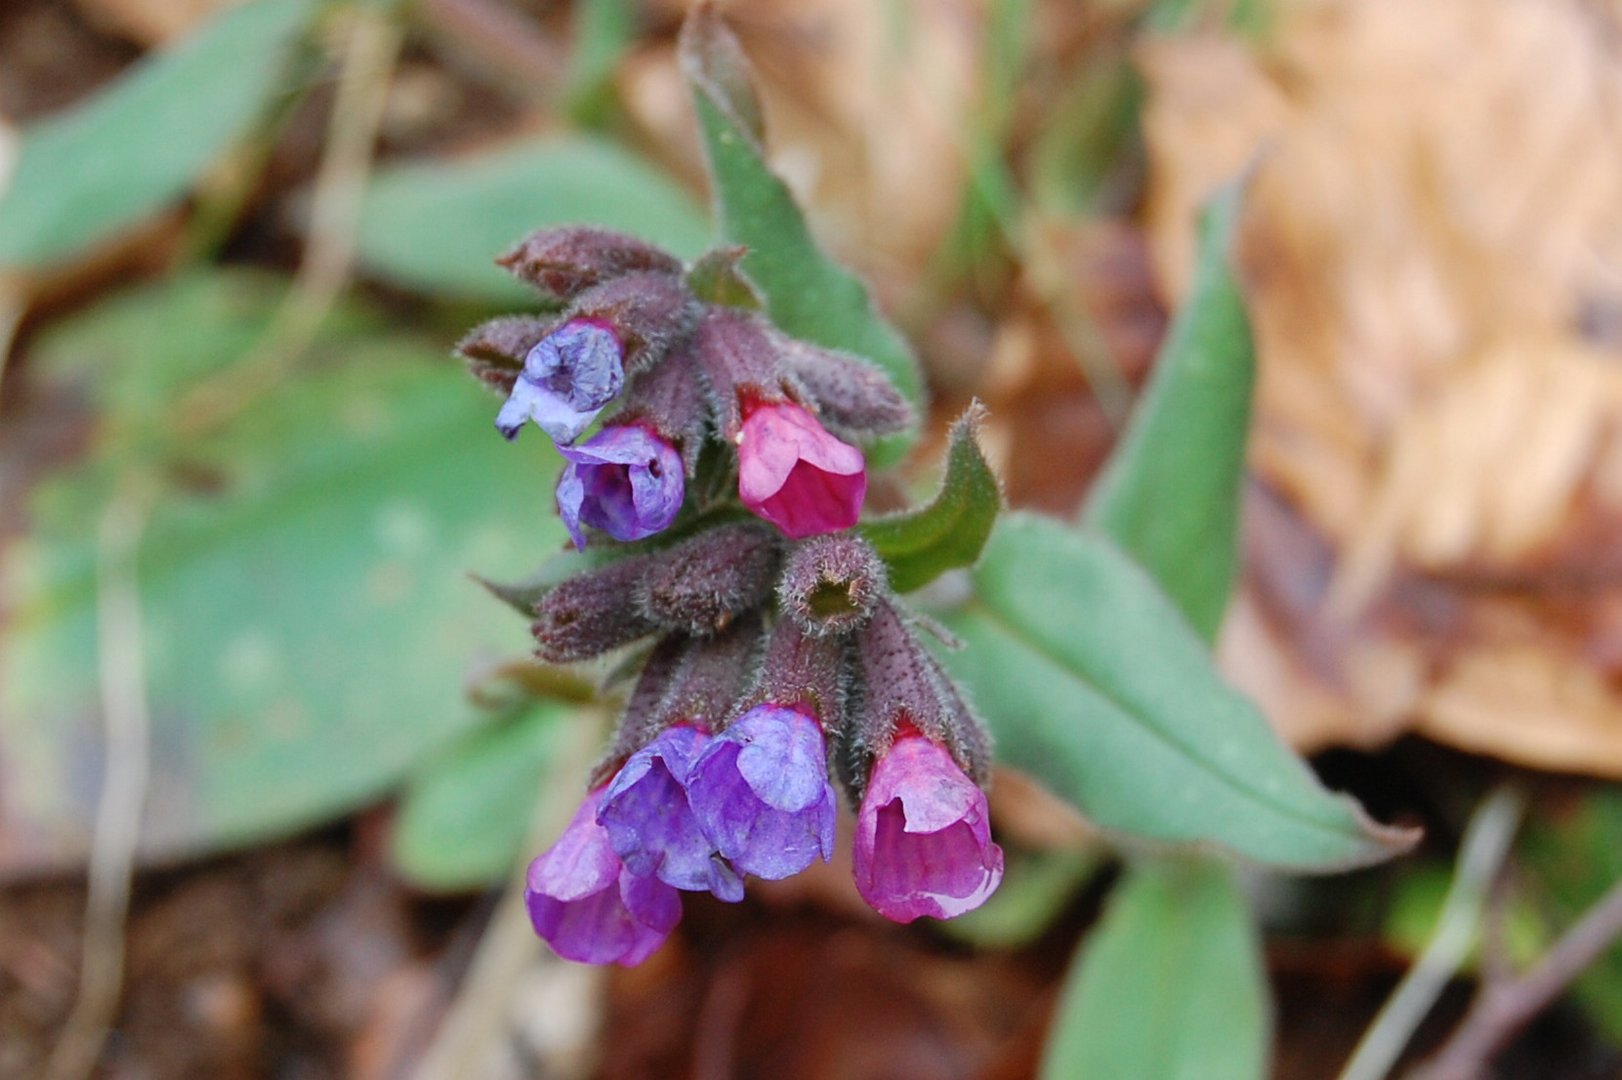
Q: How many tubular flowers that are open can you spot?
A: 7